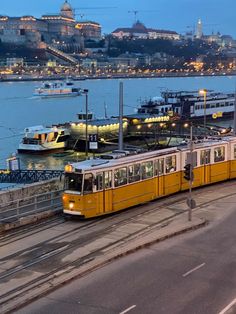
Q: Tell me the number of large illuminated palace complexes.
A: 1